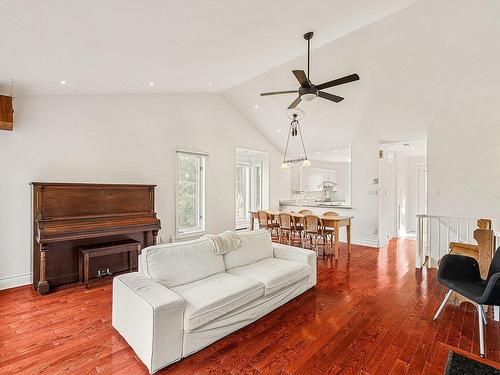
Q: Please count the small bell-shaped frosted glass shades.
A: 2